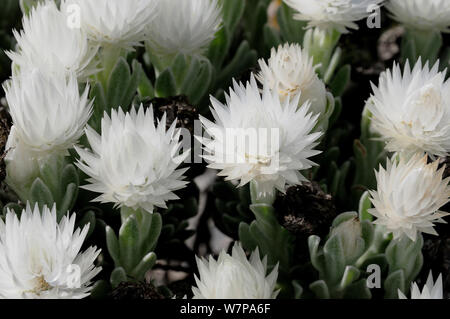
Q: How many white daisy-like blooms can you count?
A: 14